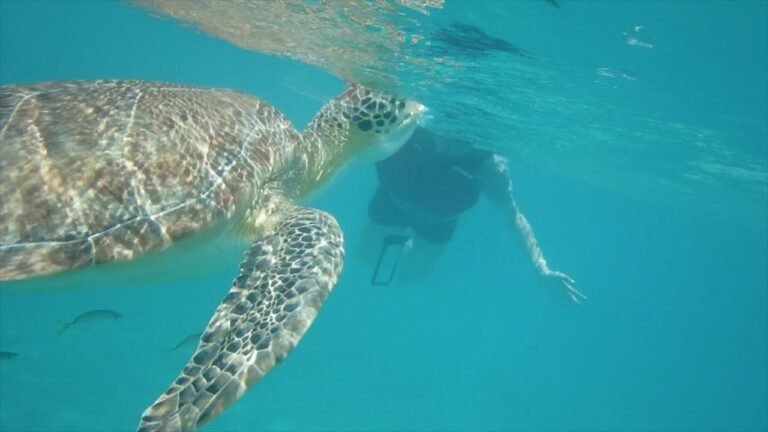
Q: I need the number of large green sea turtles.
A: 1